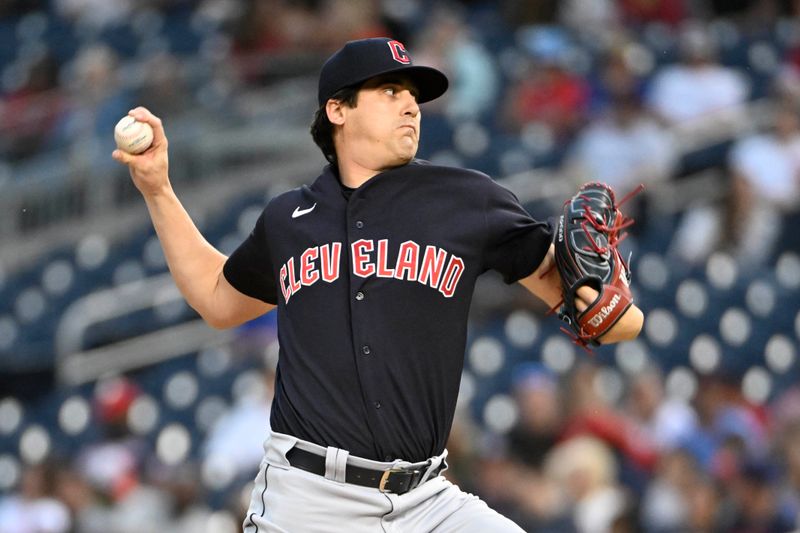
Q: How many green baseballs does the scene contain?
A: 0